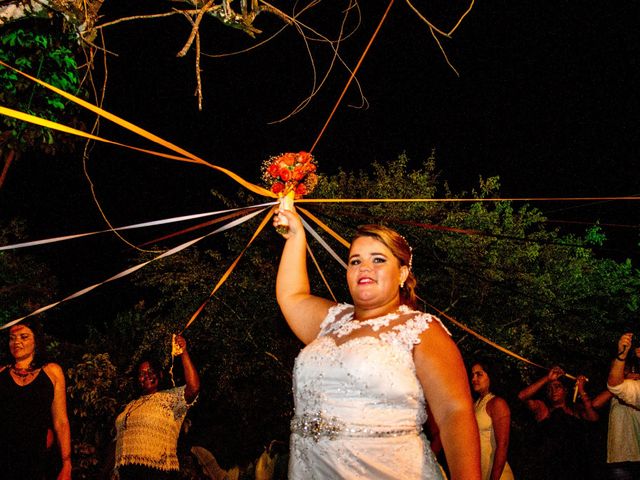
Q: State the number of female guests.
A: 5